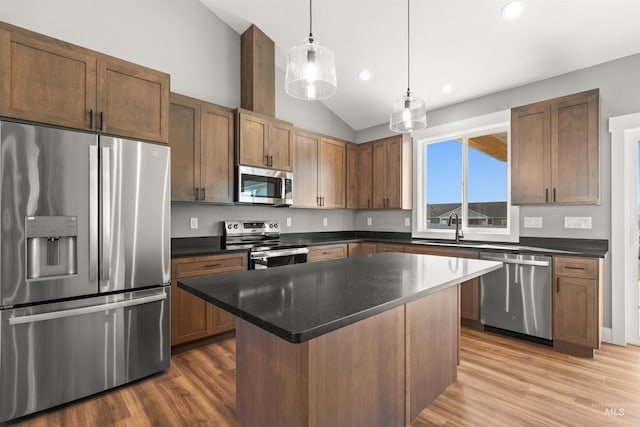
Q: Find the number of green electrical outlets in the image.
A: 0